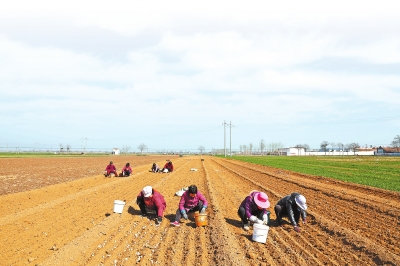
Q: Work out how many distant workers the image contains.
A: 4